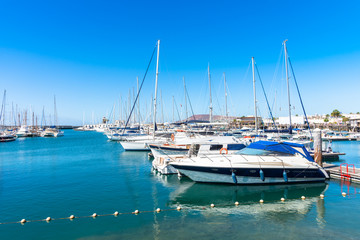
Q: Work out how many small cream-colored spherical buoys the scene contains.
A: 15